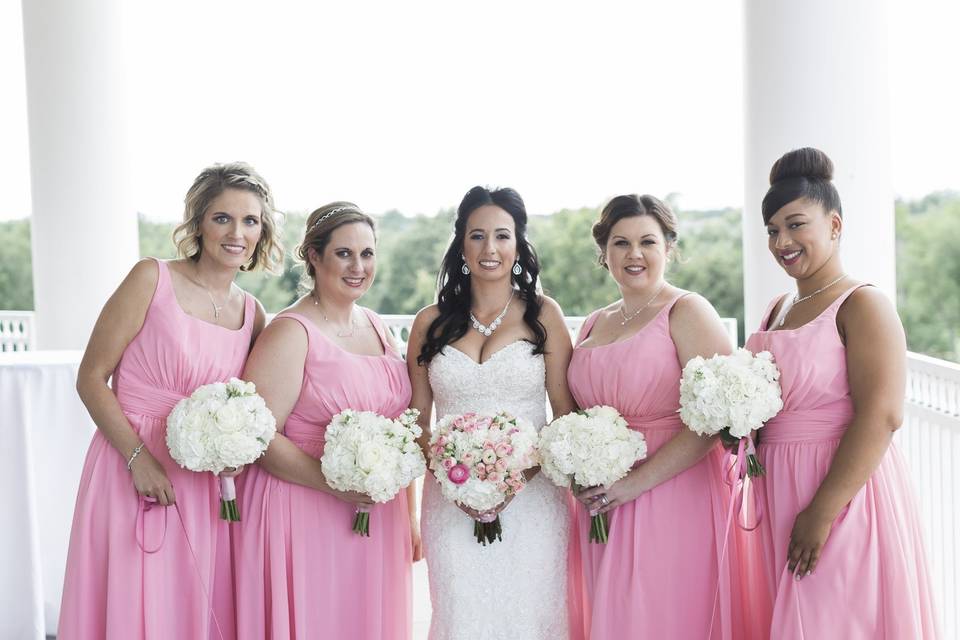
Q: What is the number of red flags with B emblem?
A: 0